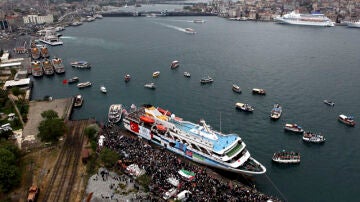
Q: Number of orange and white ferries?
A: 5